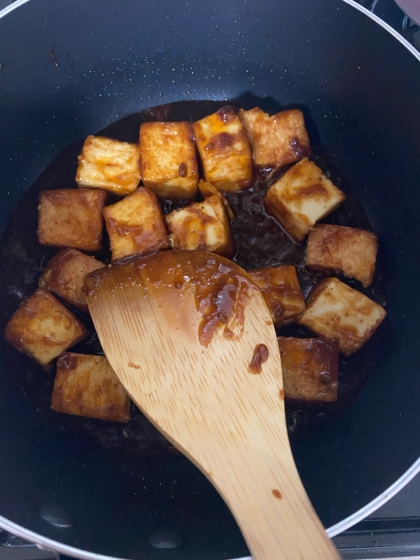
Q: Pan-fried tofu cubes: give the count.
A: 15